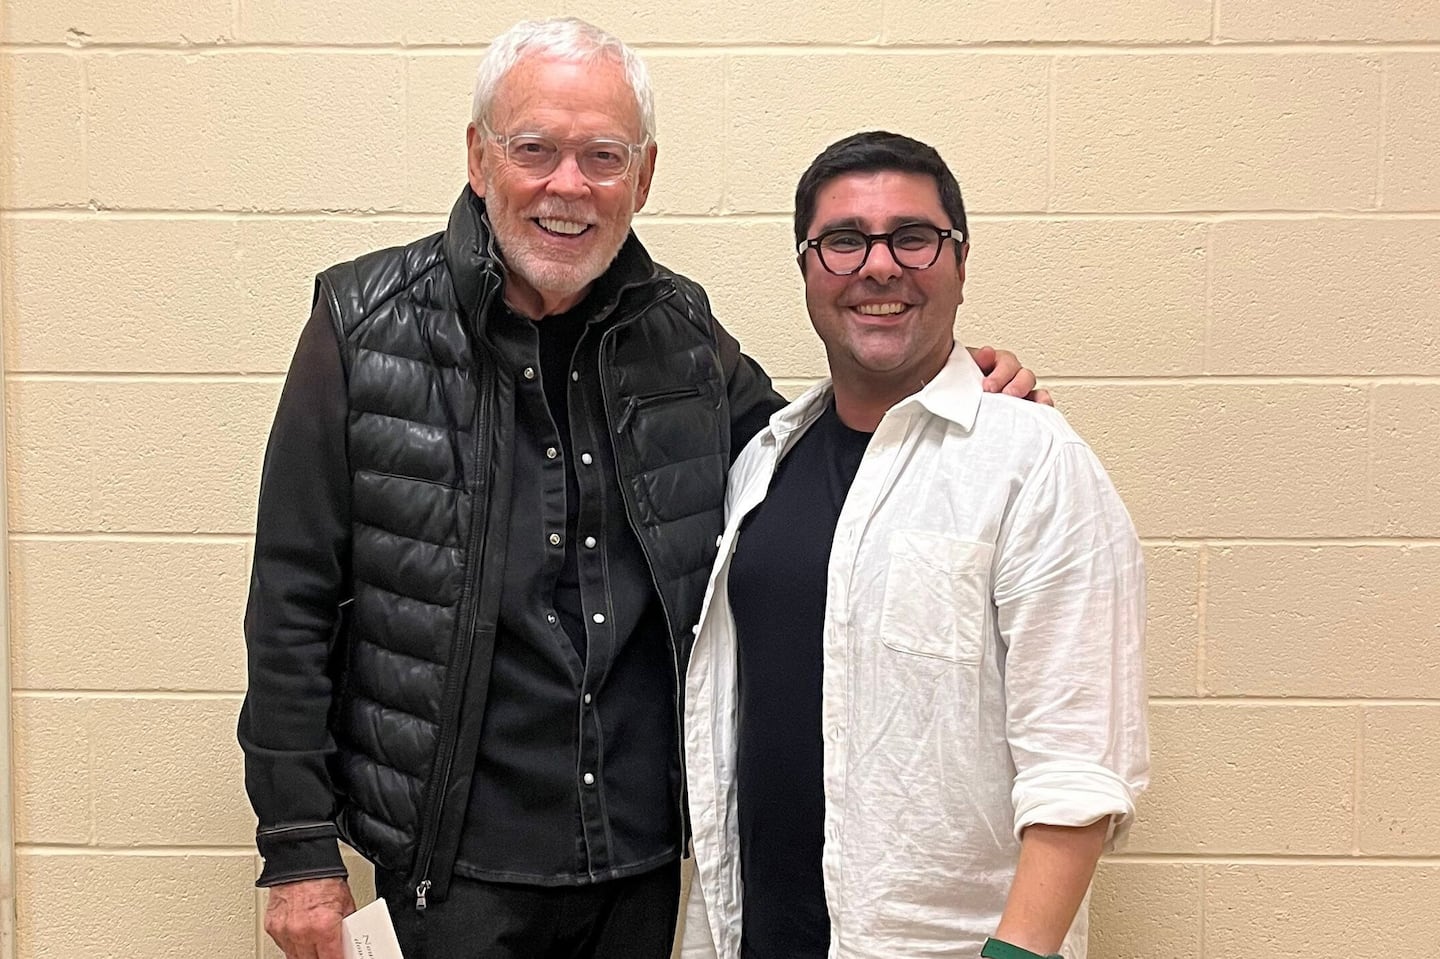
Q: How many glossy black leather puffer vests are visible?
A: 1